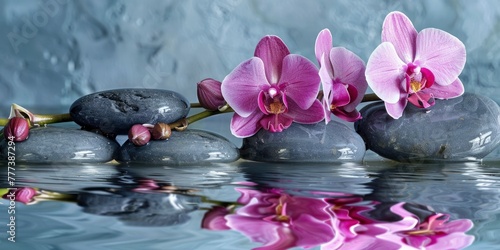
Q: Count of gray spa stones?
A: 5